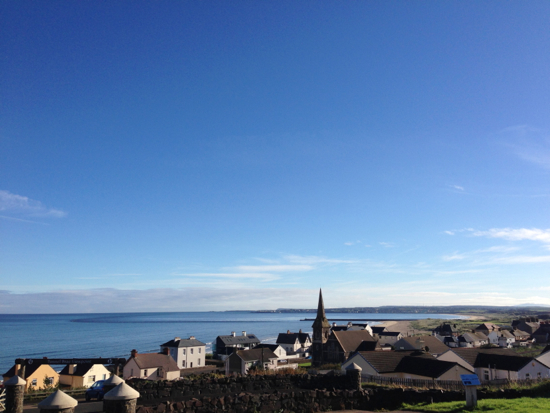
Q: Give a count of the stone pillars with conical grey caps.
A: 5